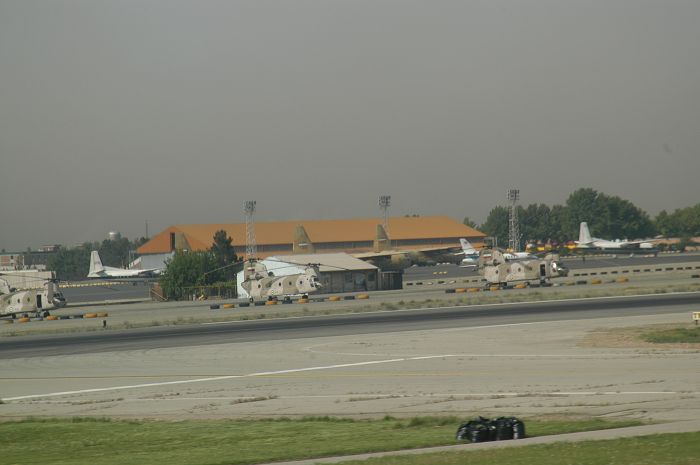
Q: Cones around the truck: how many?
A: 0